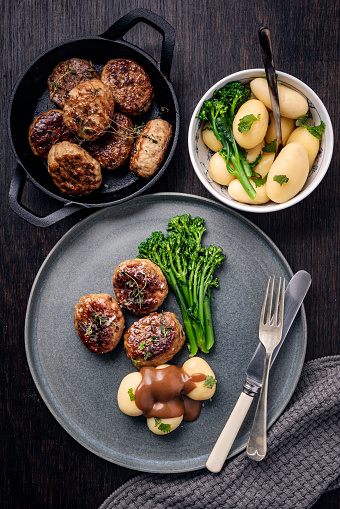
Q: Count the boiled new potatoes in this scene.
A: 14